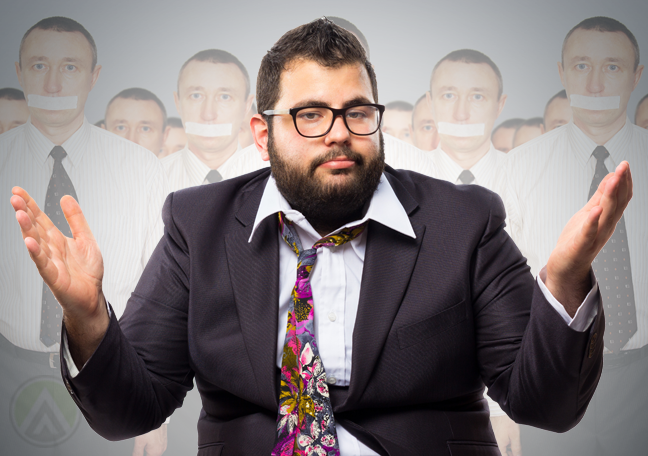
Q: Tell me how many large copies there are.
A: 4